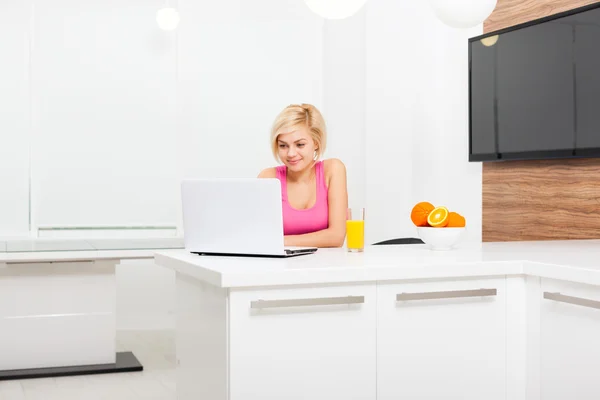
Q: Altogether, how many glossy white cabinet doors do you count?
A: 3